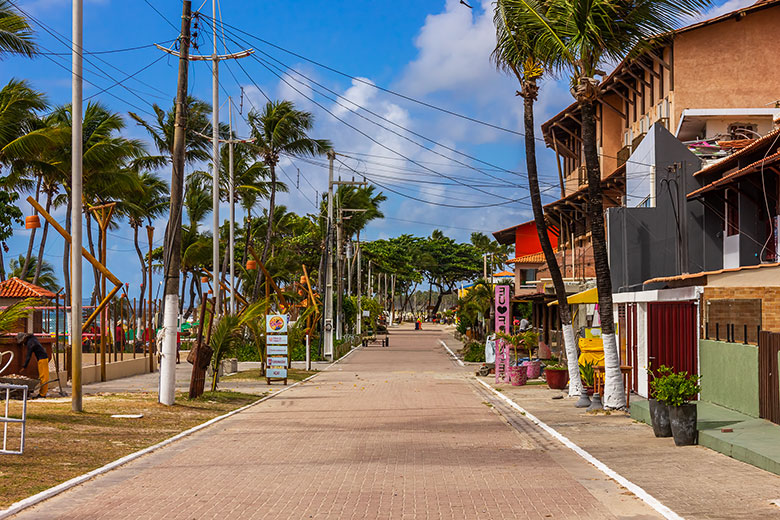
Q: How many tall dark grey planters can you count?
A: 2